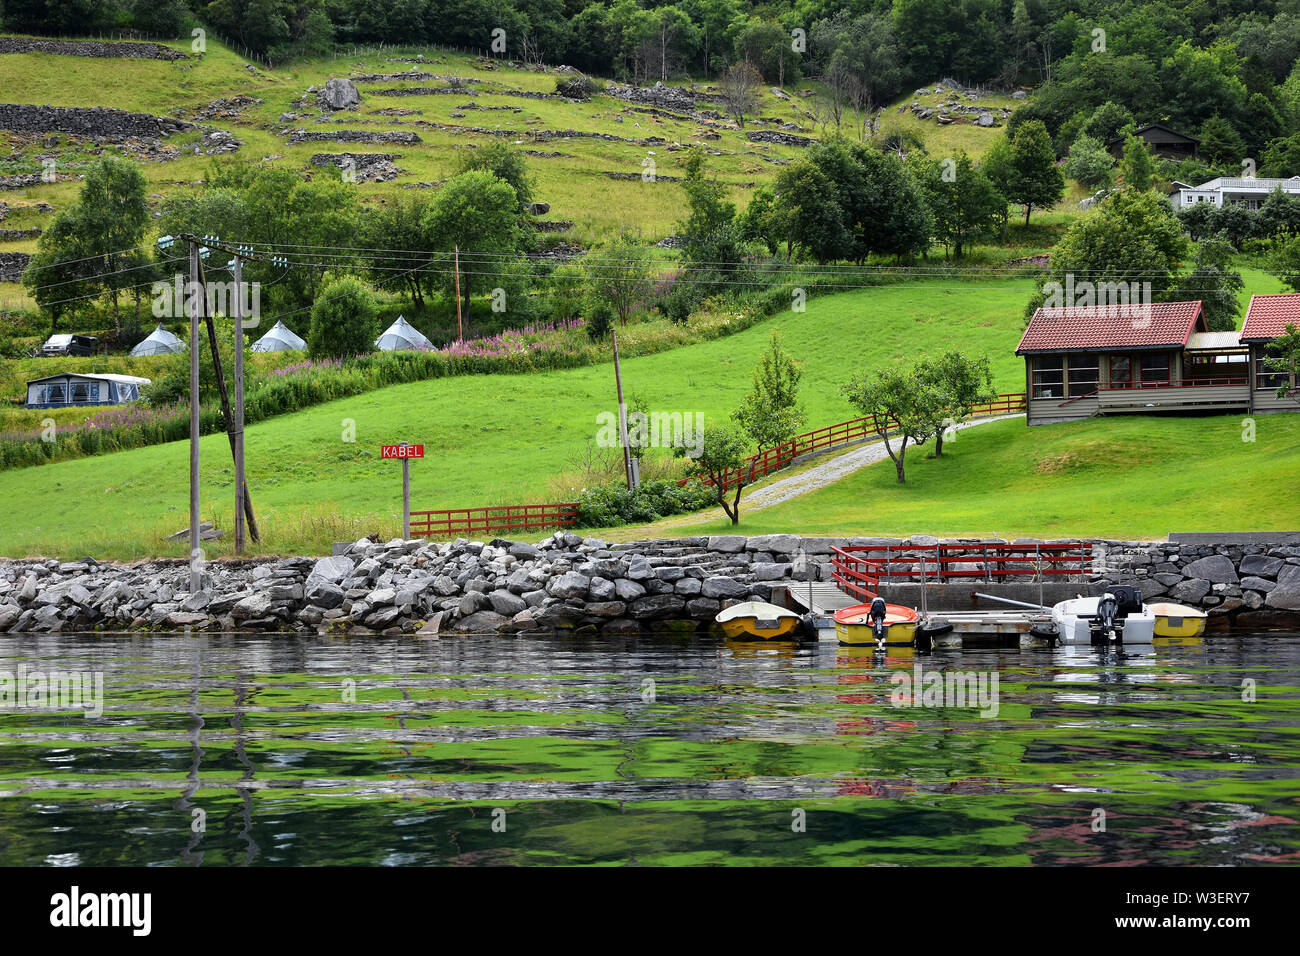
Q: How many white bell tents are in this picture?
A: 3